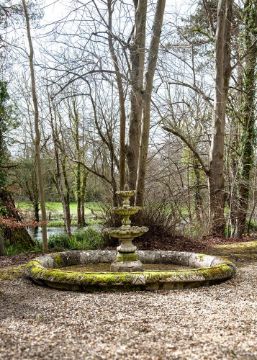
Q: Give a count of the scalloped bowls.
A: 3